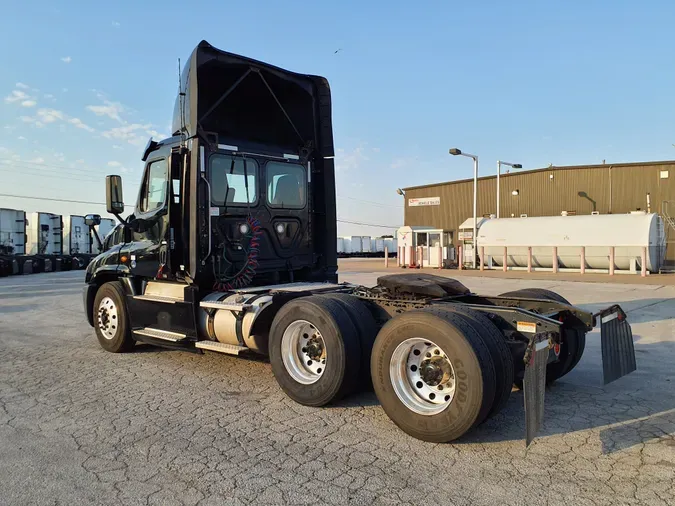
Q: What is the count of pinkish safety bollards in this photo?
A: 14